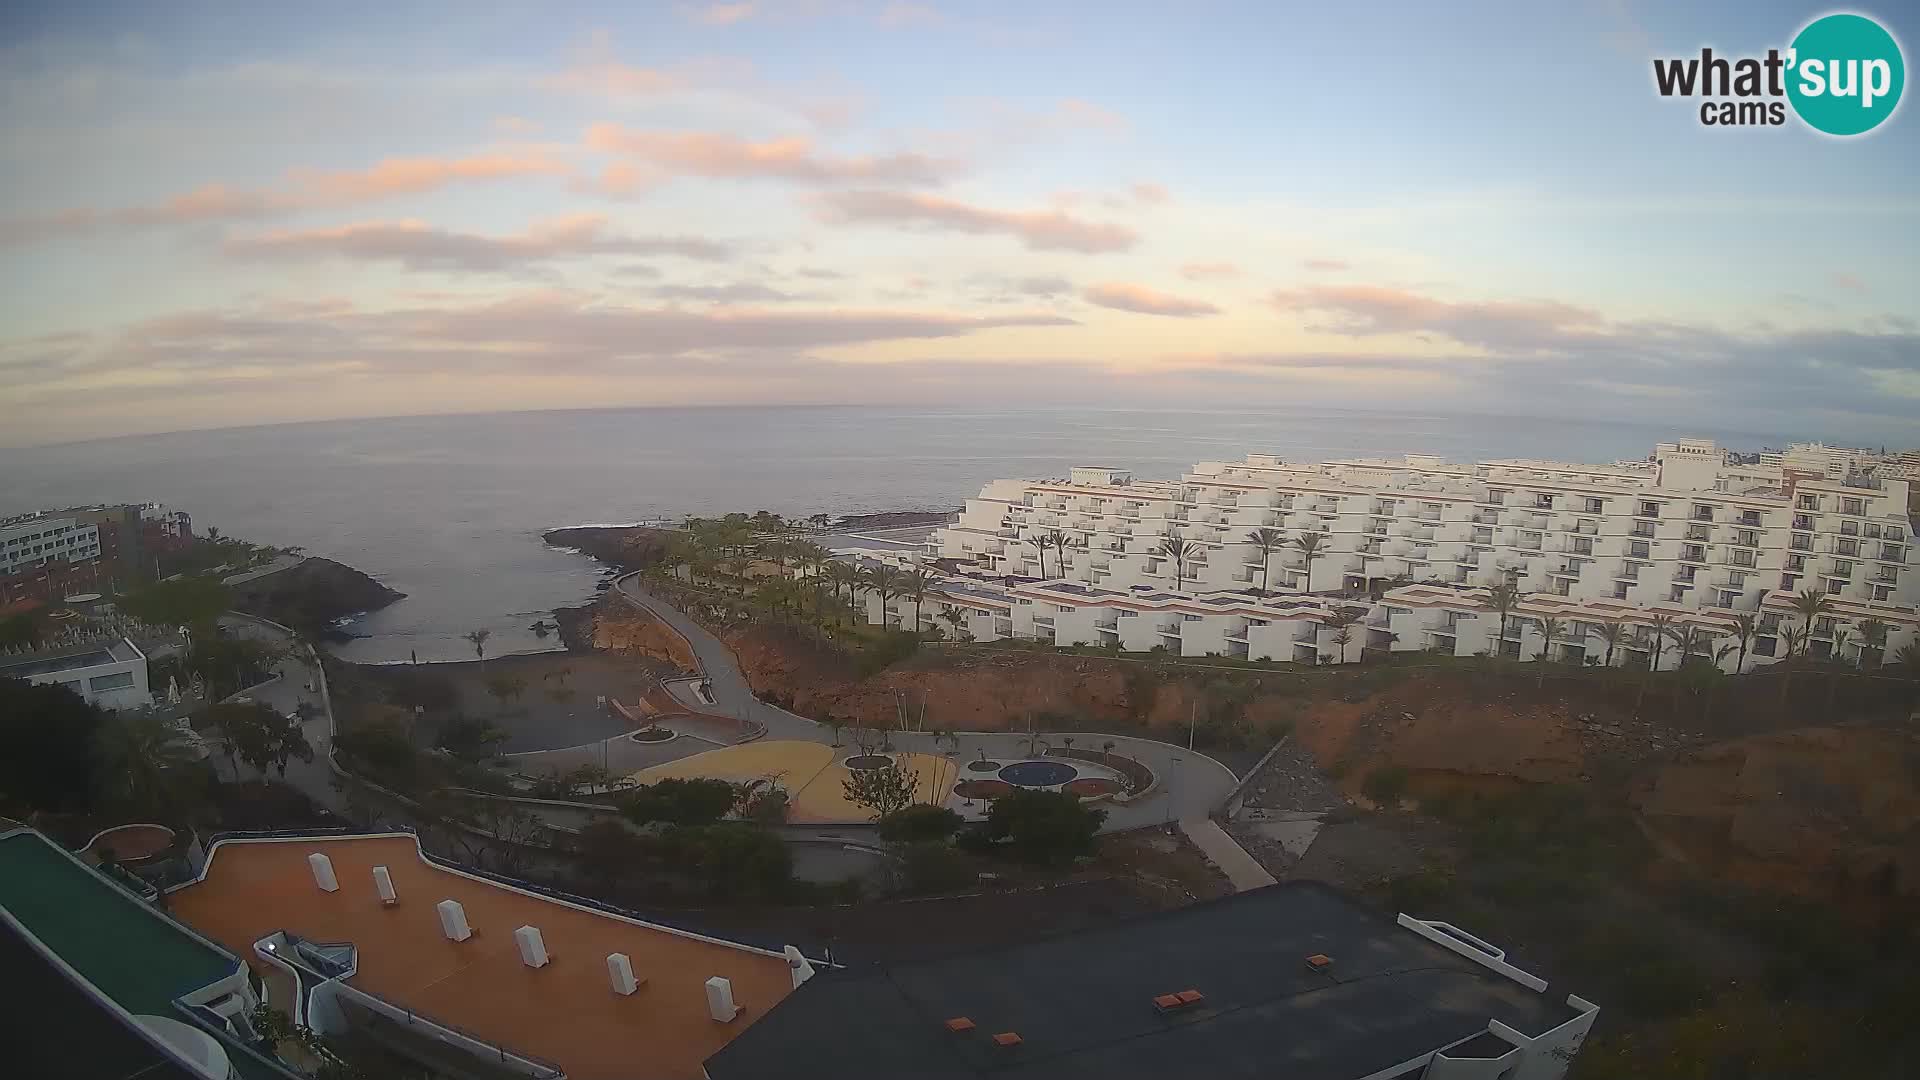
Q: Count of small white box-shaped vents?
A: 6